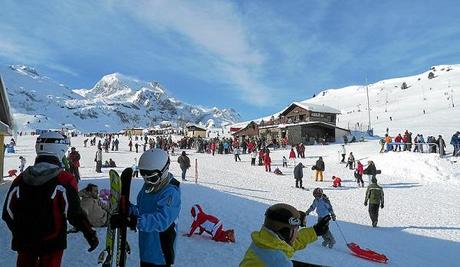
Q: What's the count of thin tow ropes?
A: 1